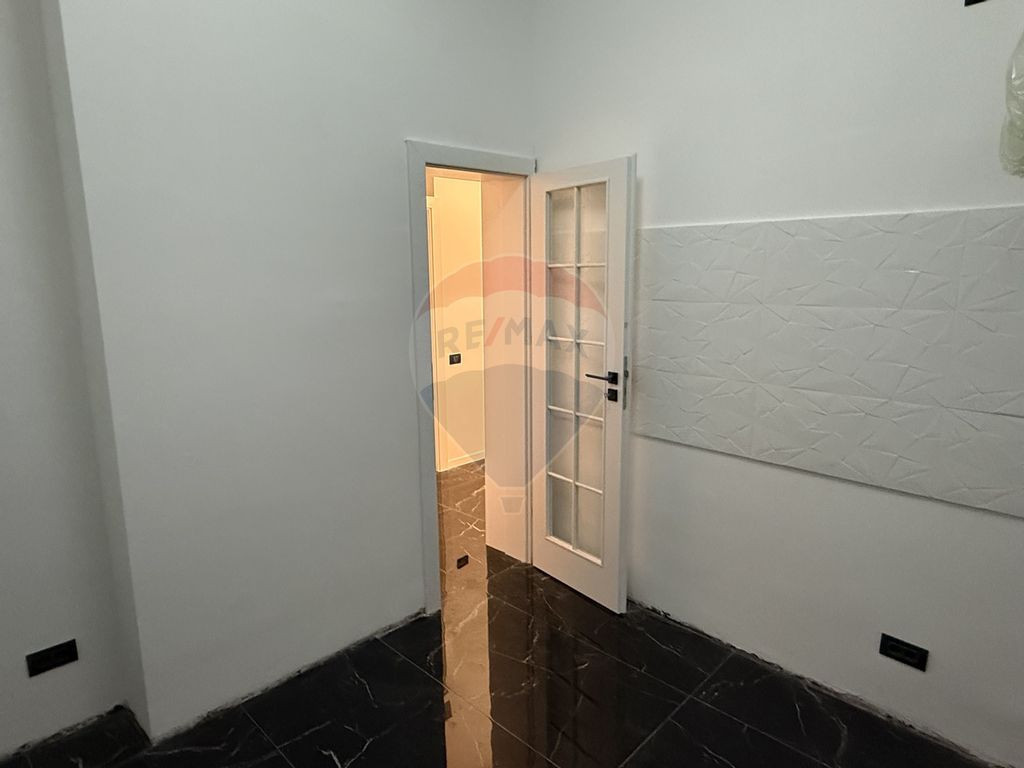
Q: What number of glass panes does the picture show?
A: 10